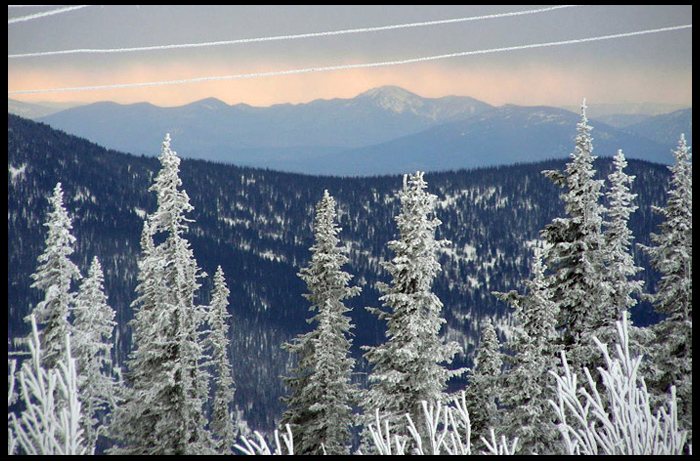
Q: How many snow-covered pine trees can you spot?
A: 11